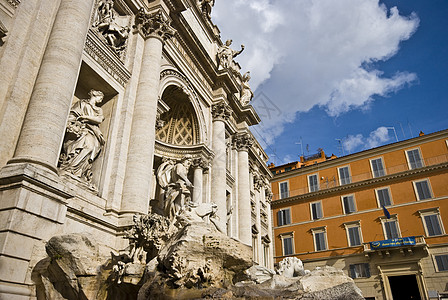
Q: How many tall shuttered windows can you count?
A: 15